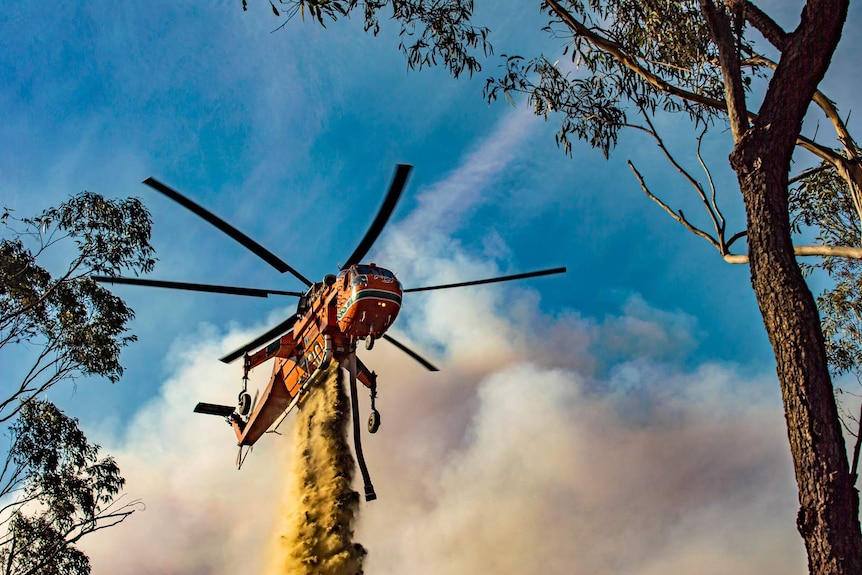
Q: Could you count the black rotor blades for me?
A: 6